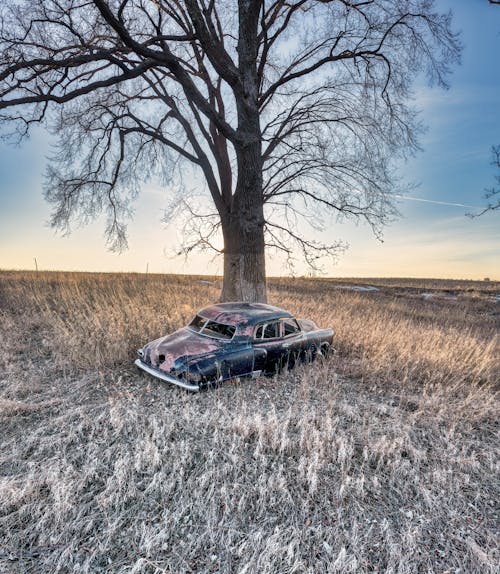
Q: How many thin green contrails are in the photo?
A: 0